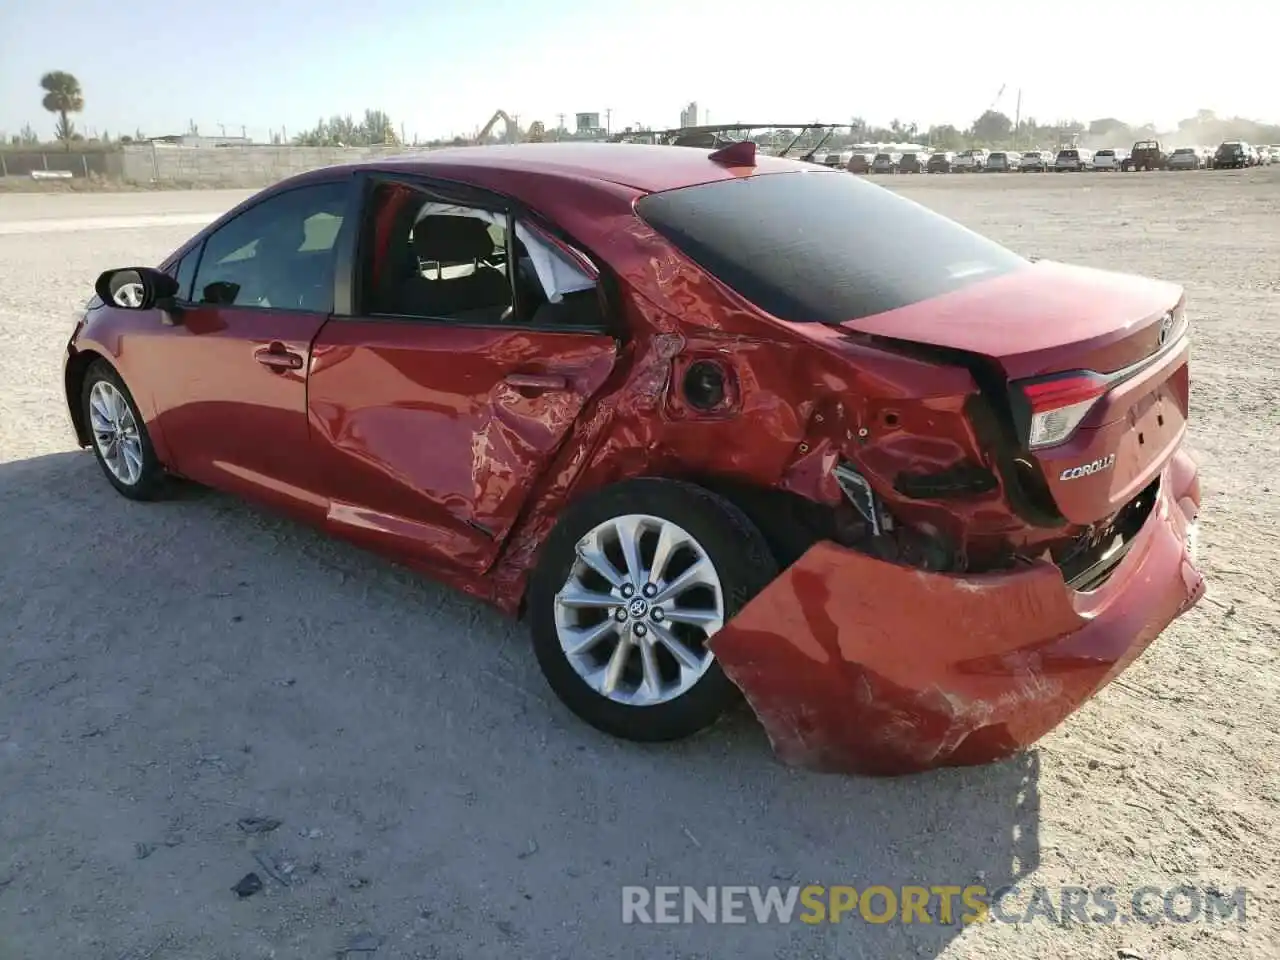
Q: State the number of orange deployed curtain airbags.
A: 0